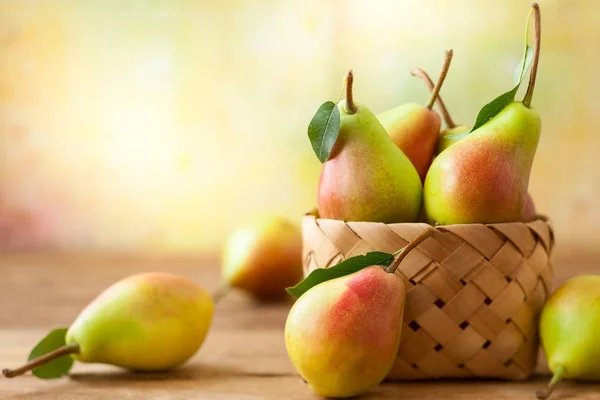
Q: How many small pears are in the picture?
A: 8